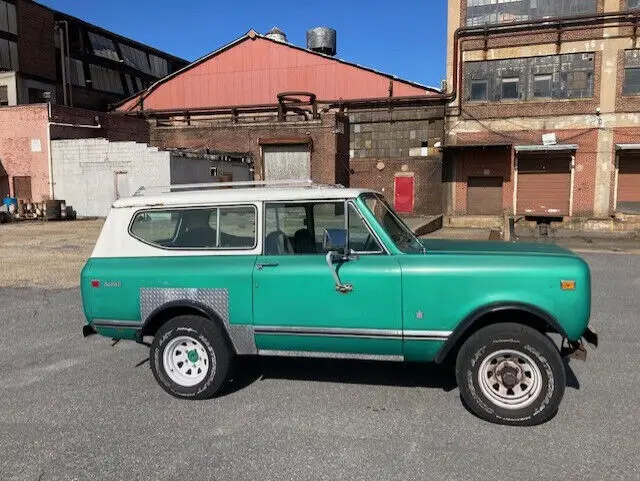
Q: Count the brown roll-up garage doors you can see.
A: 3